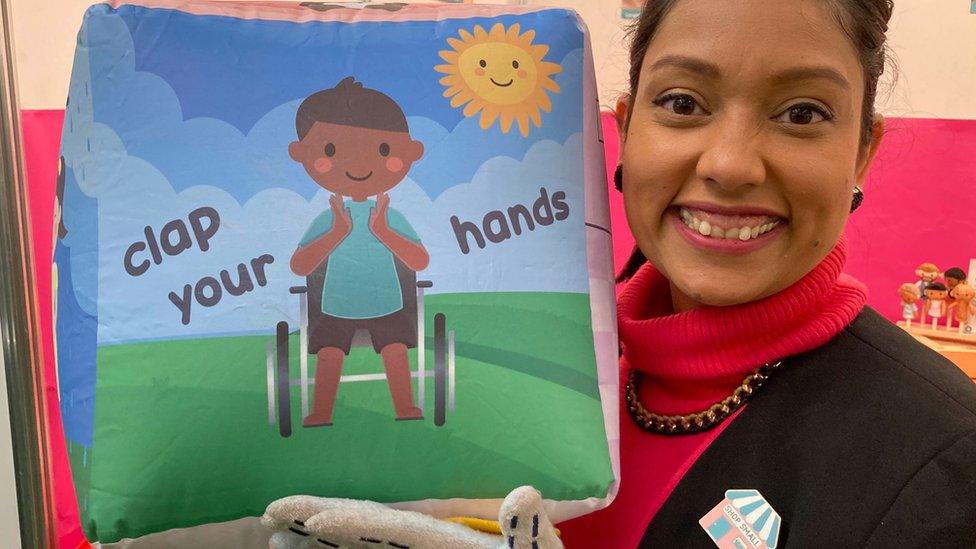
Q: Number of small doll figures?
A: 5